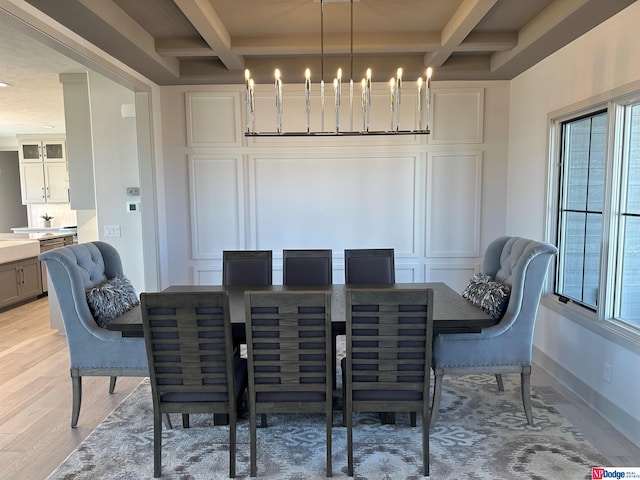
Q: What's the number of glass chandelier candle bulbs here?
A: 13